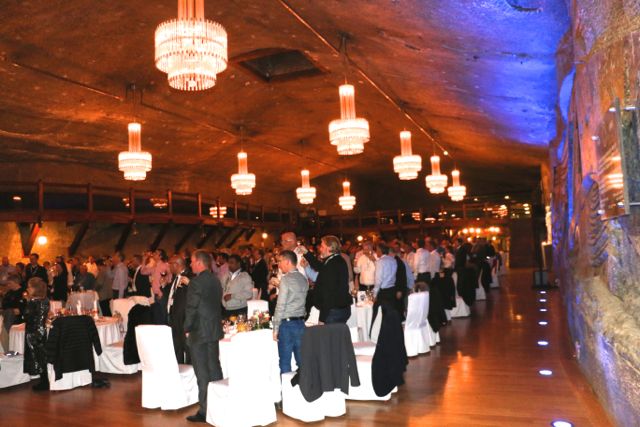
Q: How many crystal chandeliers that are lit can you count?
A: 9